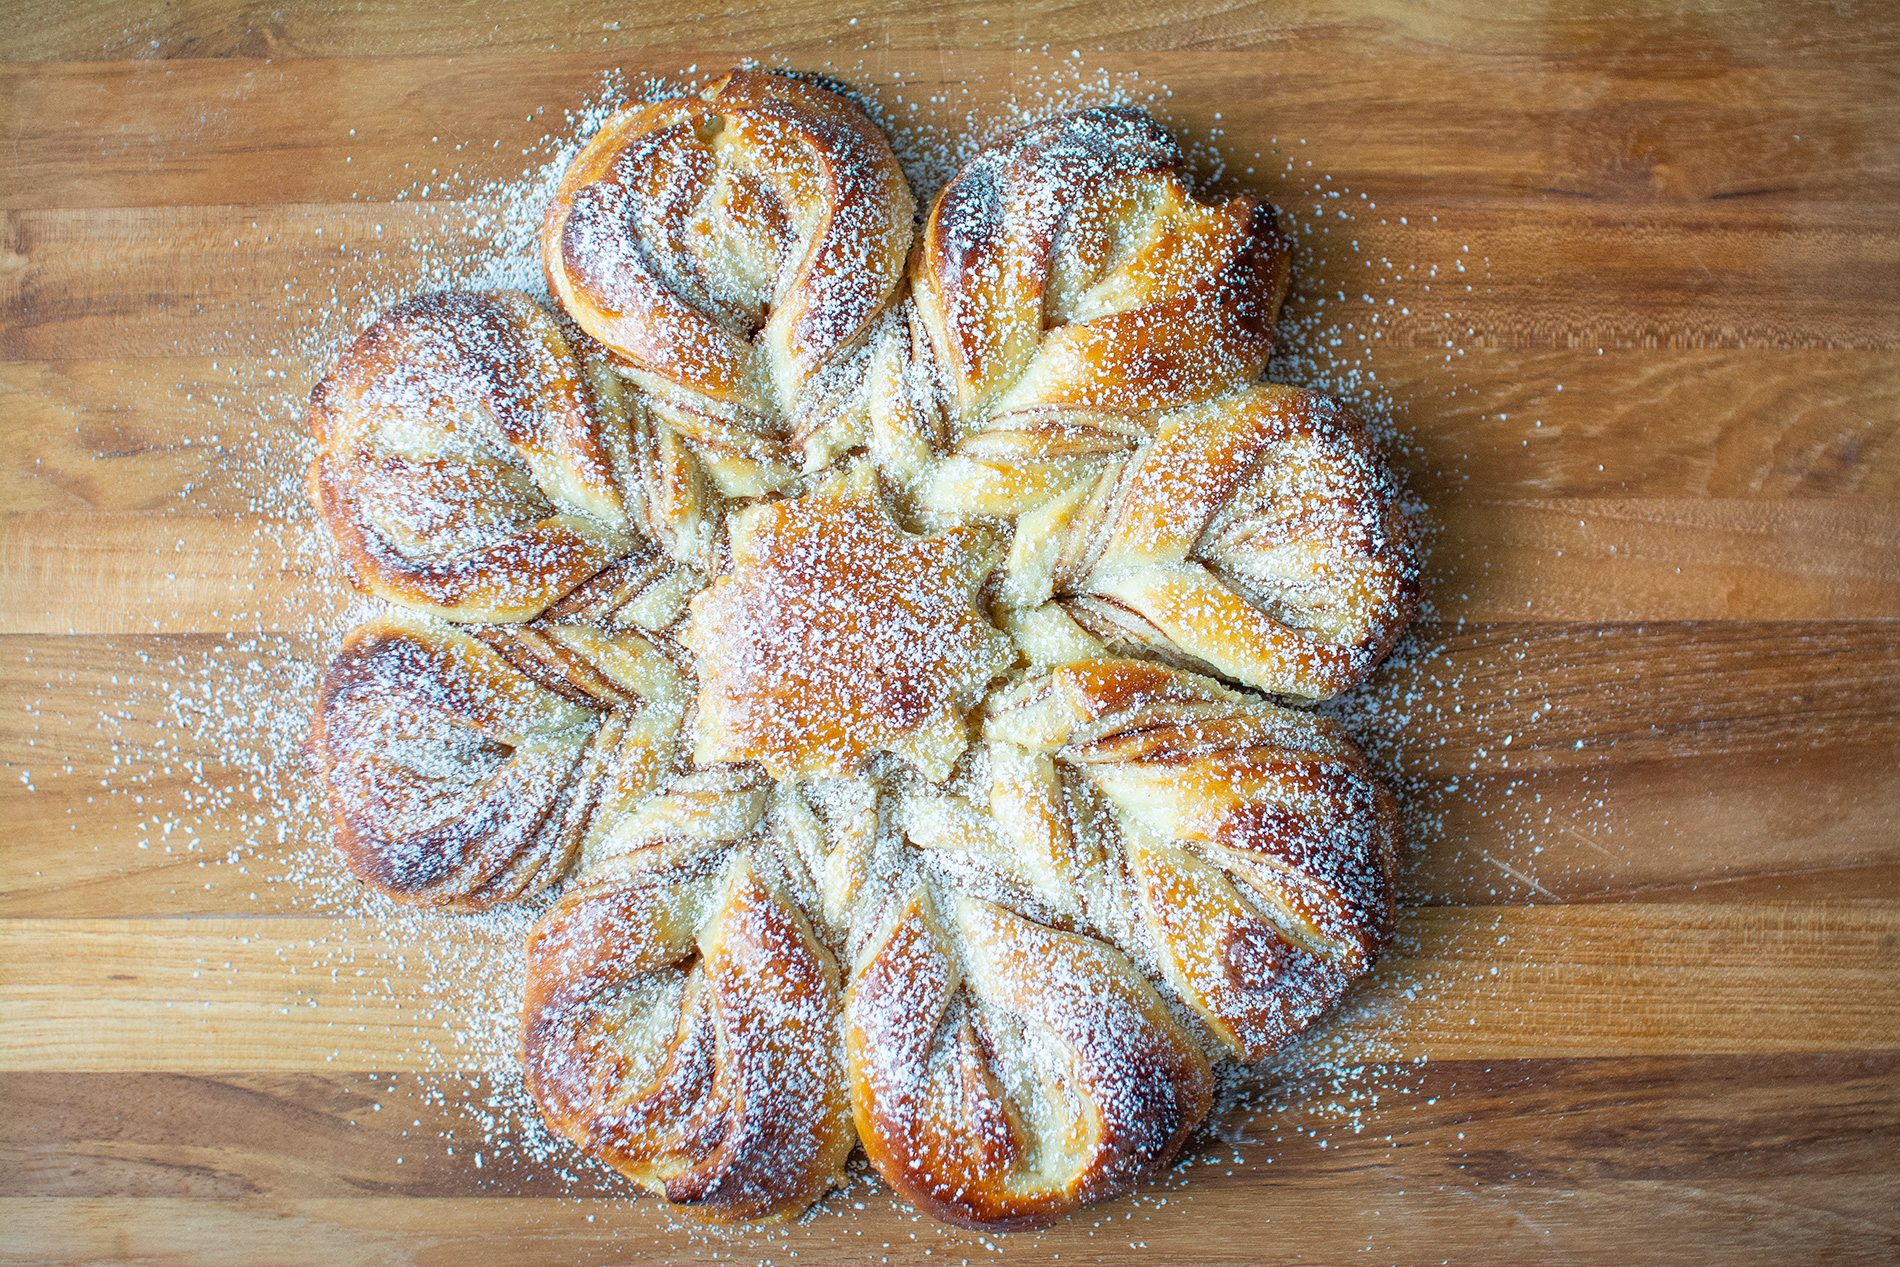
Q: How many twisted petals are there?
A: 8